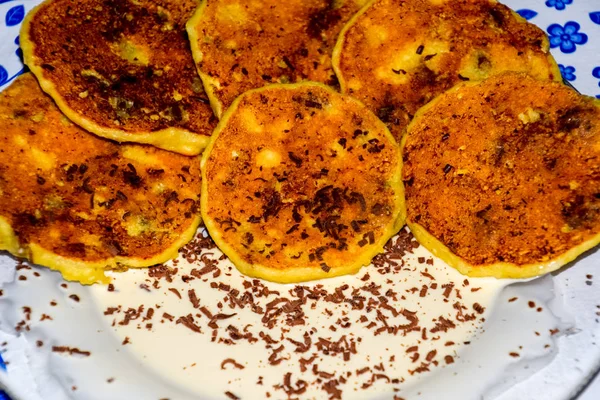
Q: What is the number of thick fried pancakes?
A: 6